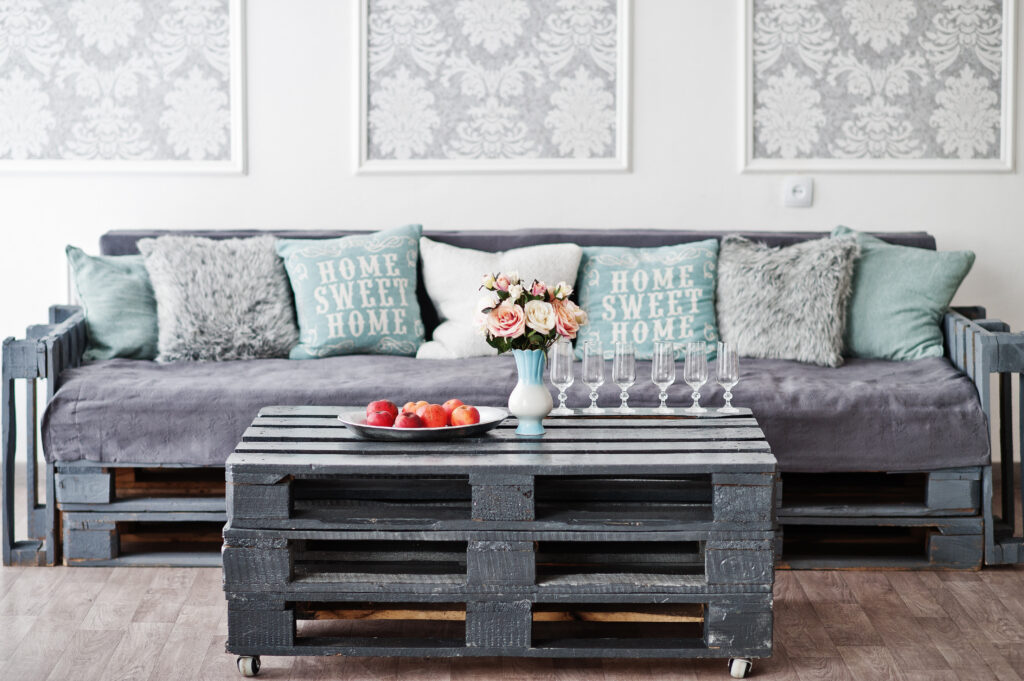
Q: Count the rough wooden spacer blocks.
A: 13